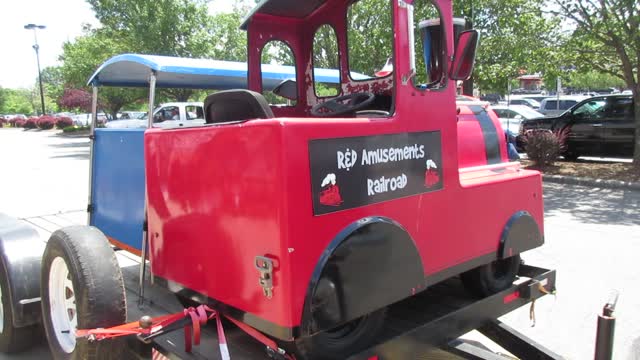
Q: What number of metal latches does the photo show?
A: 1